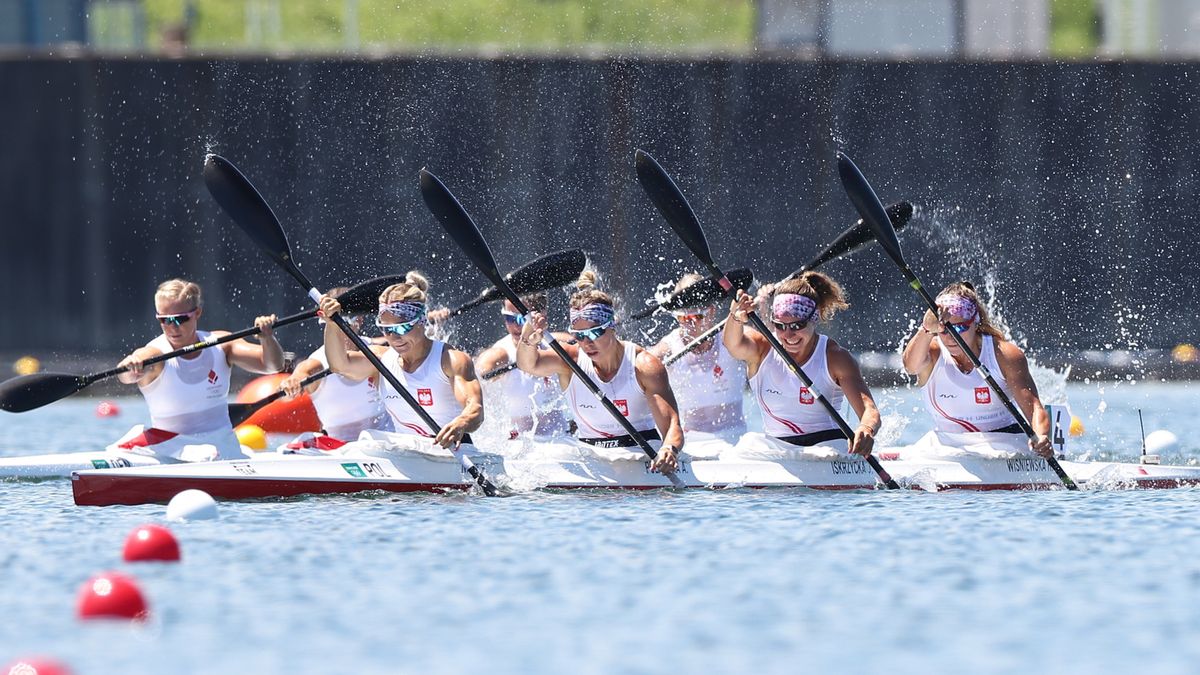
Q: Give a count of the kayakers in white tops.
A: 8